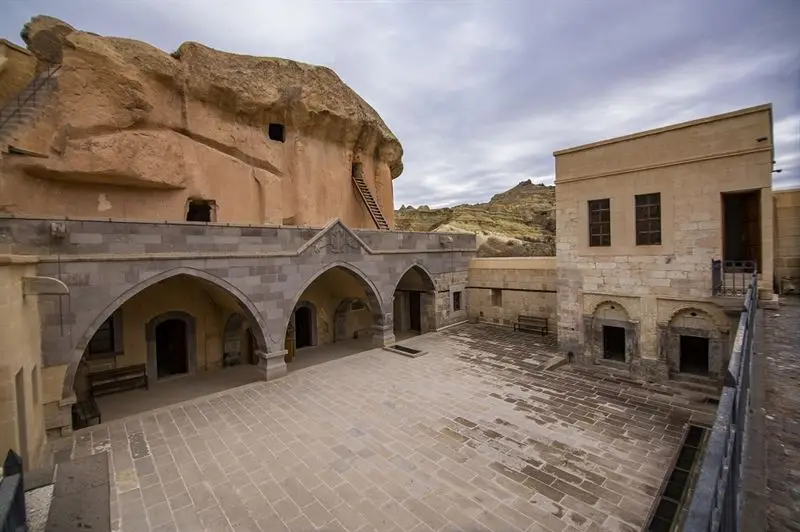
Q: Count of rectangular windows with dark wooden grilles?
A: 2